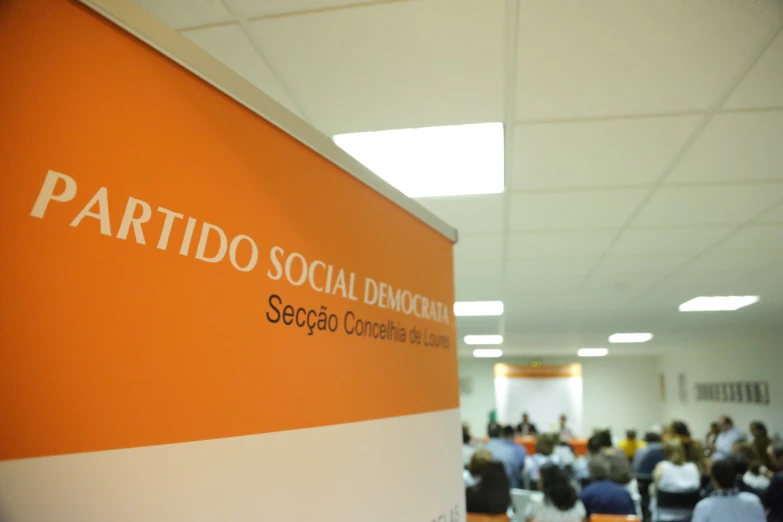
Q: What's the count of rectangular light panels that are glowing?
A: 7